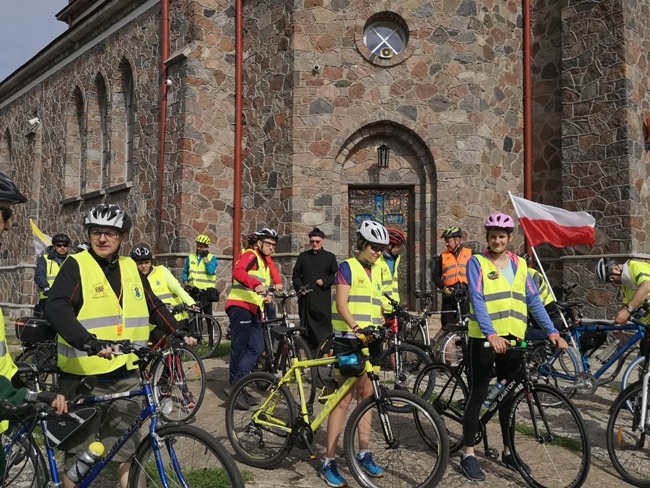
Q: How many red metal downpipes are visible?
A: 3